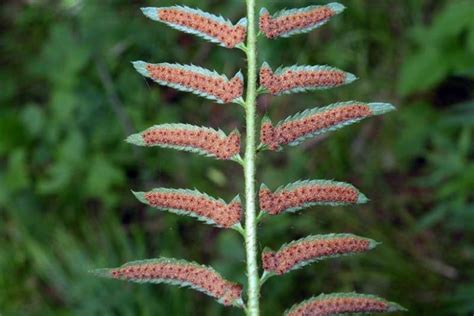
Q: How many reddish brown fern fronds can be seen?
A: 11